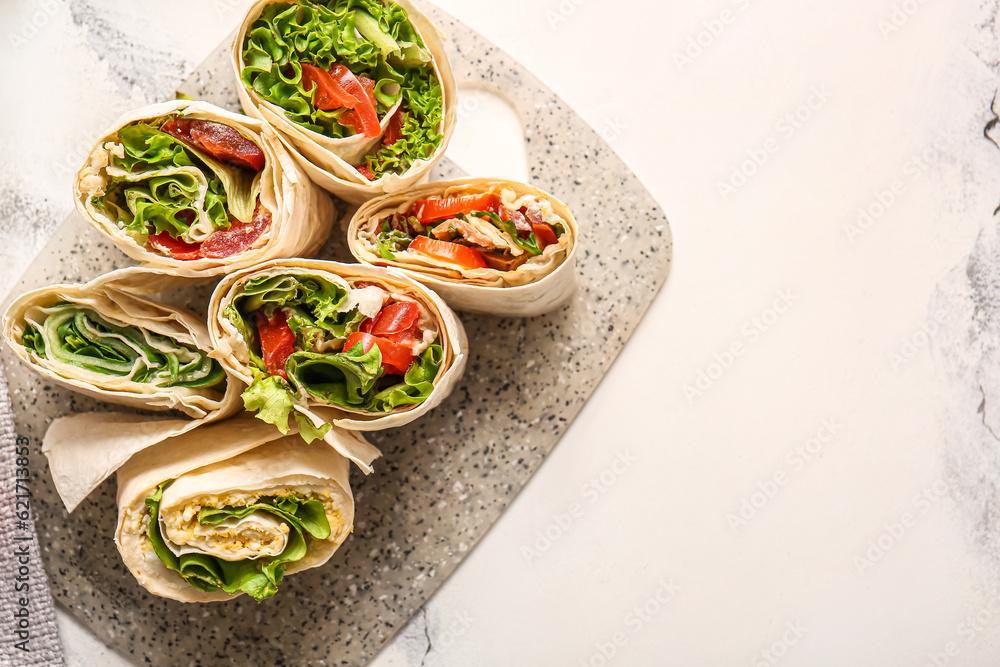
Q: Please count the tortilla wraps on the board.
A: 6